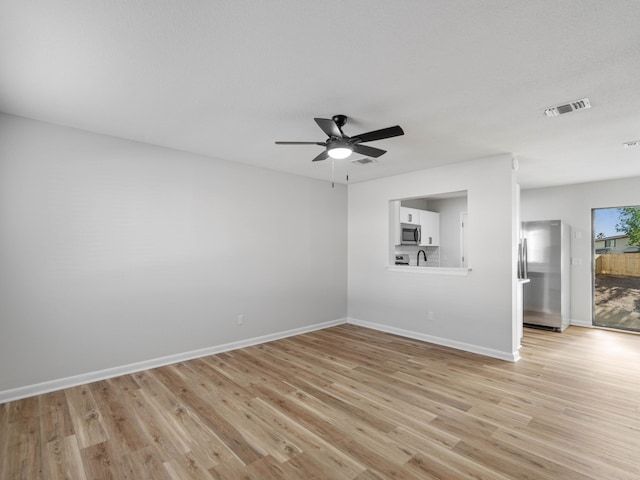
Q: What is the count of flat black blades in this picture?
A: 5